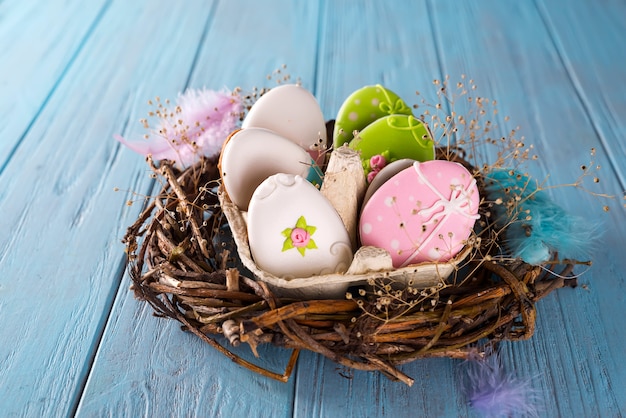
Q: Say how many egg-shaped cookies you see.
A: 7